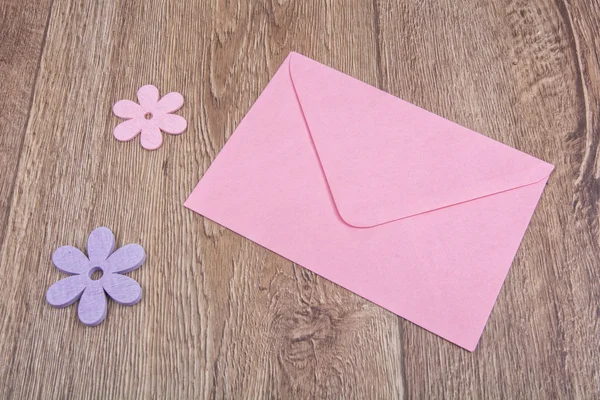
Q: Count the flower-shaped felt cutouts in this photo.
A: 2